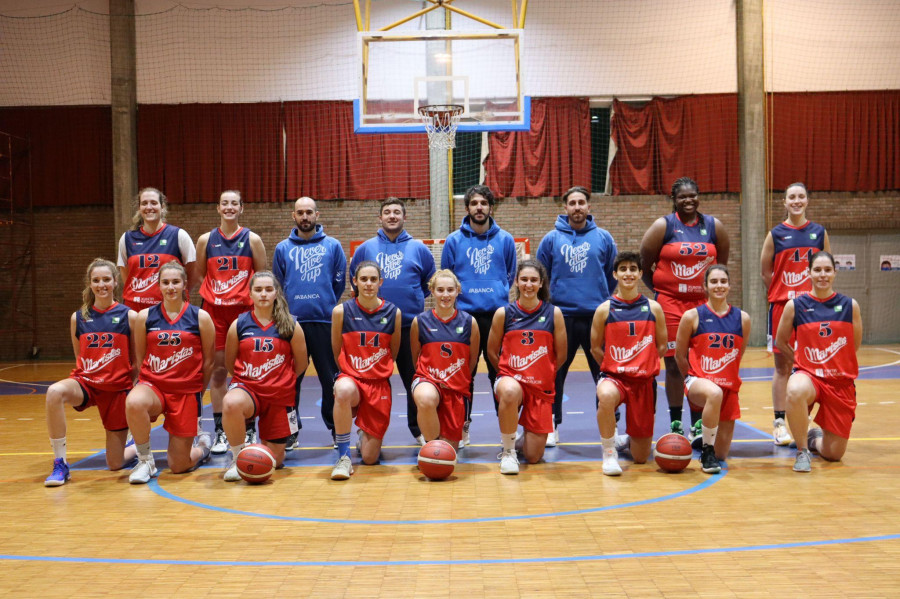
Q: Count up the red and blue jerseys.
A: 13